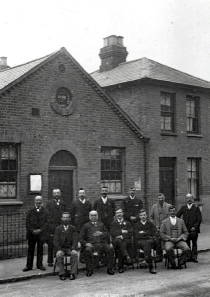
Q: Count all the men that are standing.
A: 7